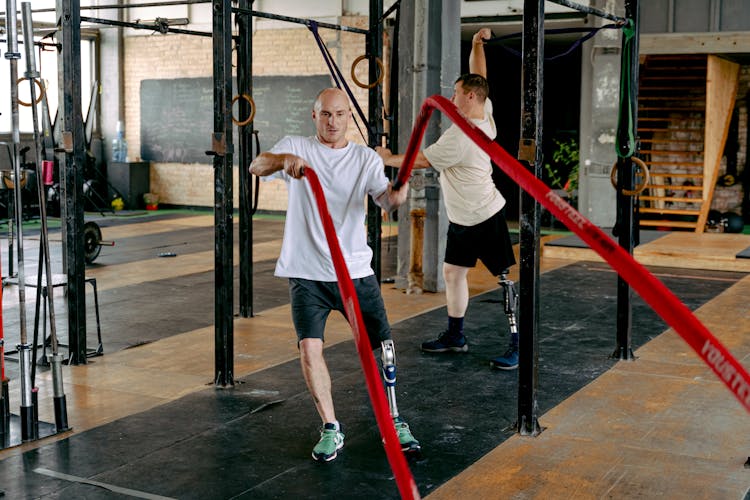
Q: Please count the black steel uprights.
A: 6